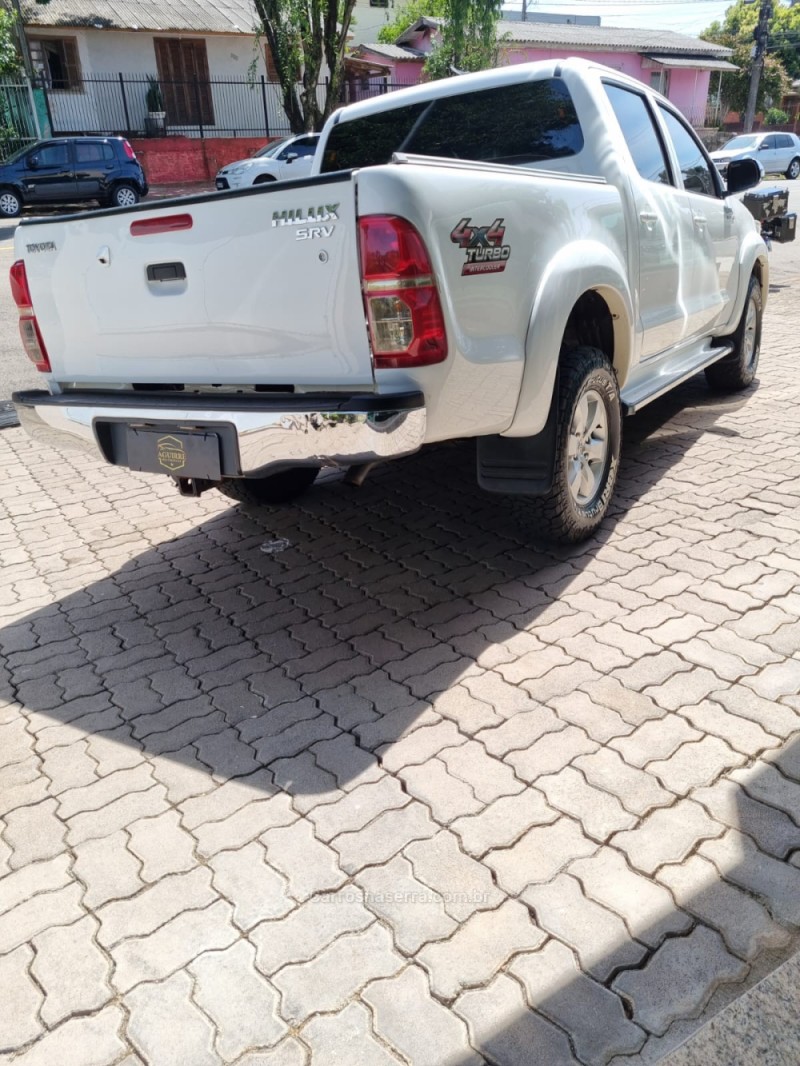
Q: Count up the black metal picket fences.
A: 1